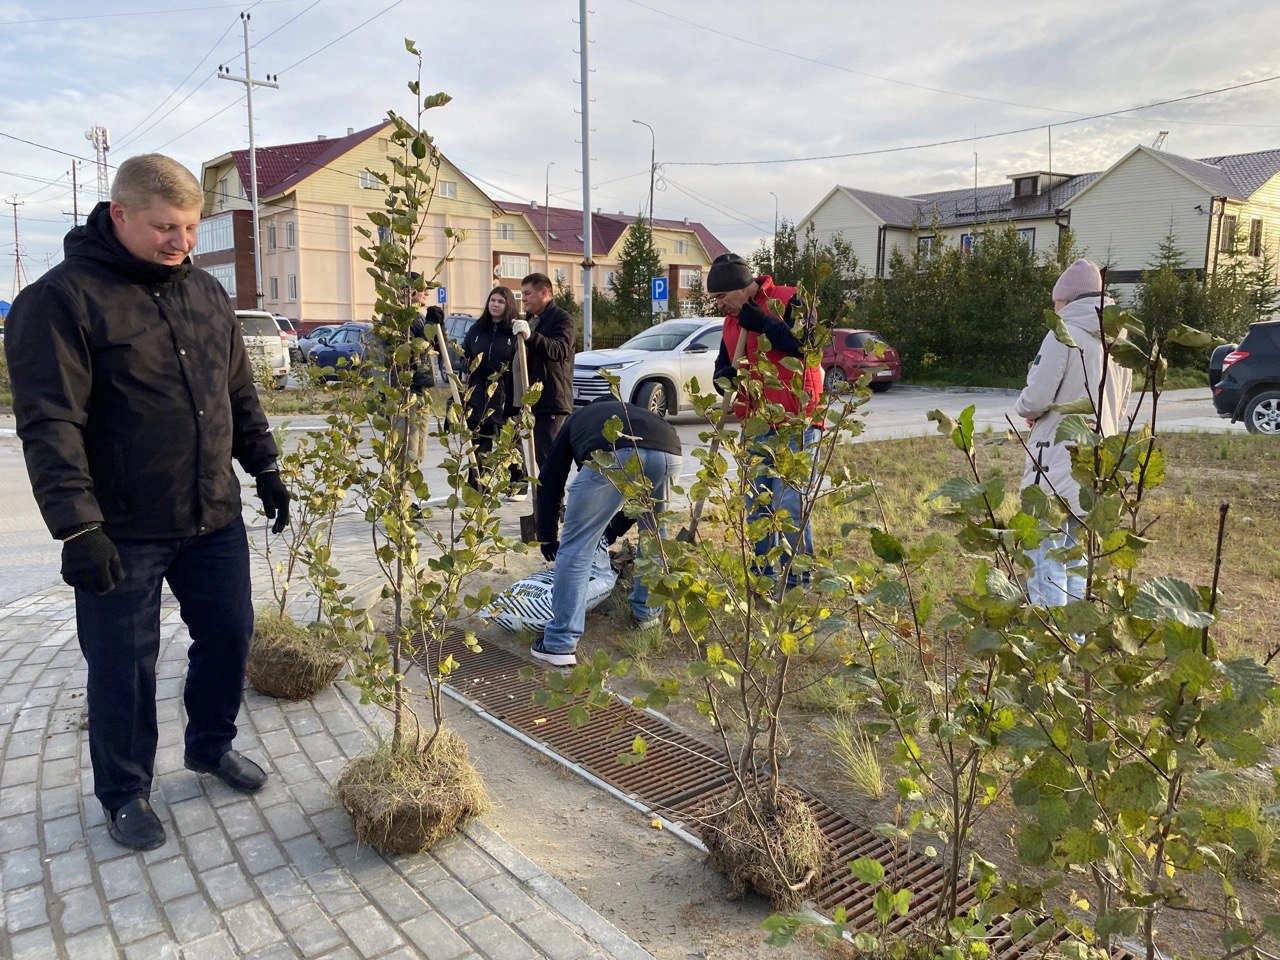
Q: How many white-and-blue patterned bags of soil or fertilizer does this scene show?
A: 1